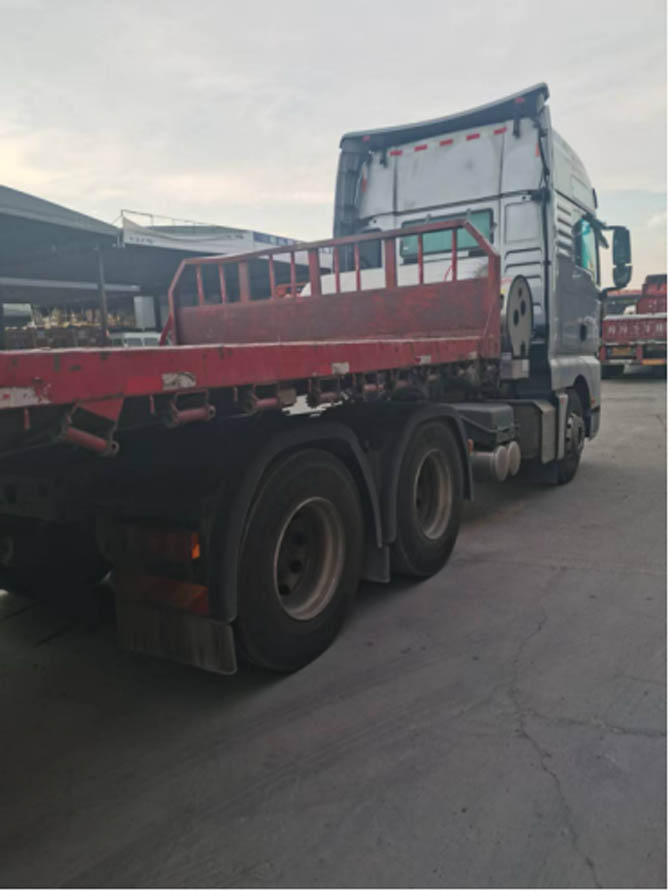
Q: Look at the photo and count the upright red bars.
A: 11